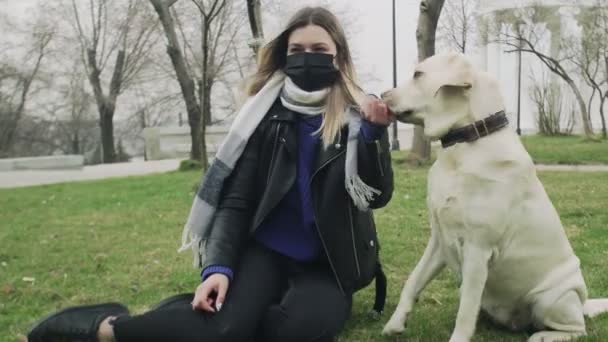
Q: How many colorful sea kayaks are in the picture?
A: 0